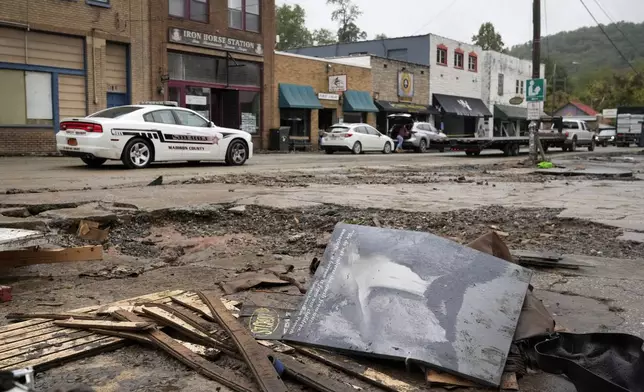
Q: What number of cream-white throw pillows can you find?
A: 0